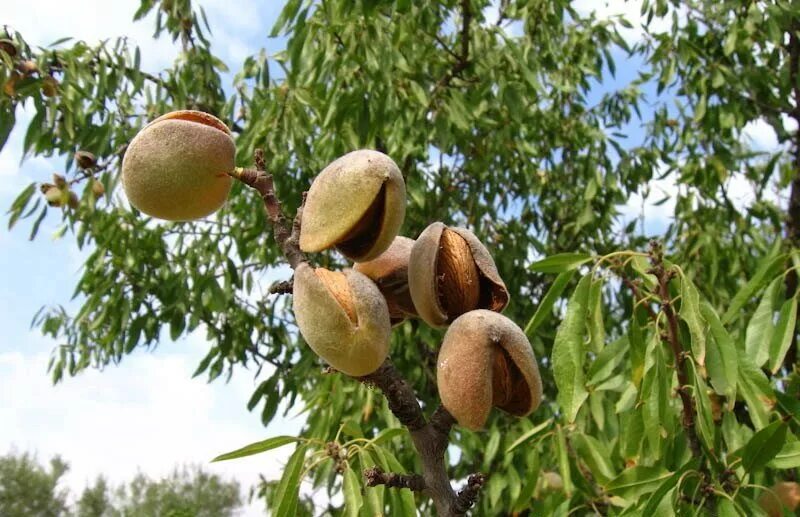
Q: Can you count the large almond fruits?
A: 6